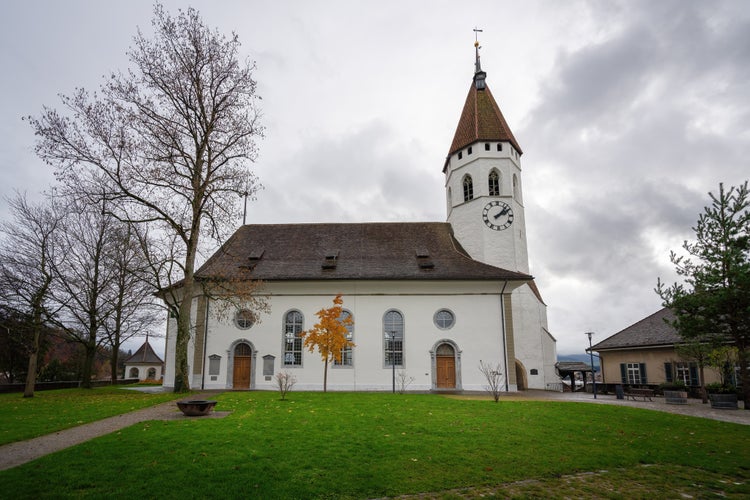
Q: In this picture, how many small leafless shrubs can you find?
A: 3